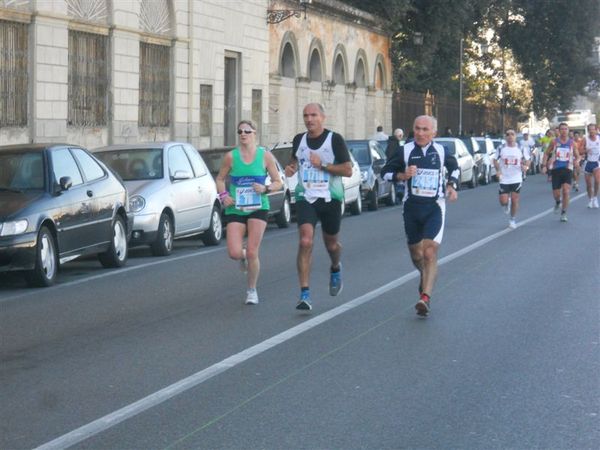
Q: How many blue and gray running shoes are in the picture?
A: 2